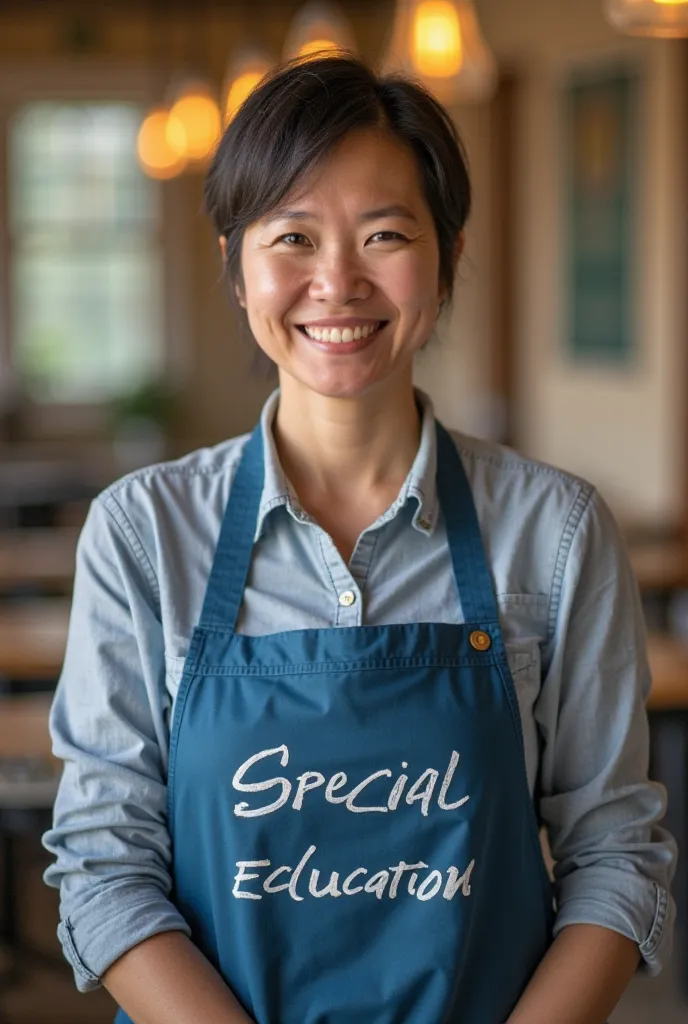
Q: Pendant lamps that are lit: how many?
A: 6